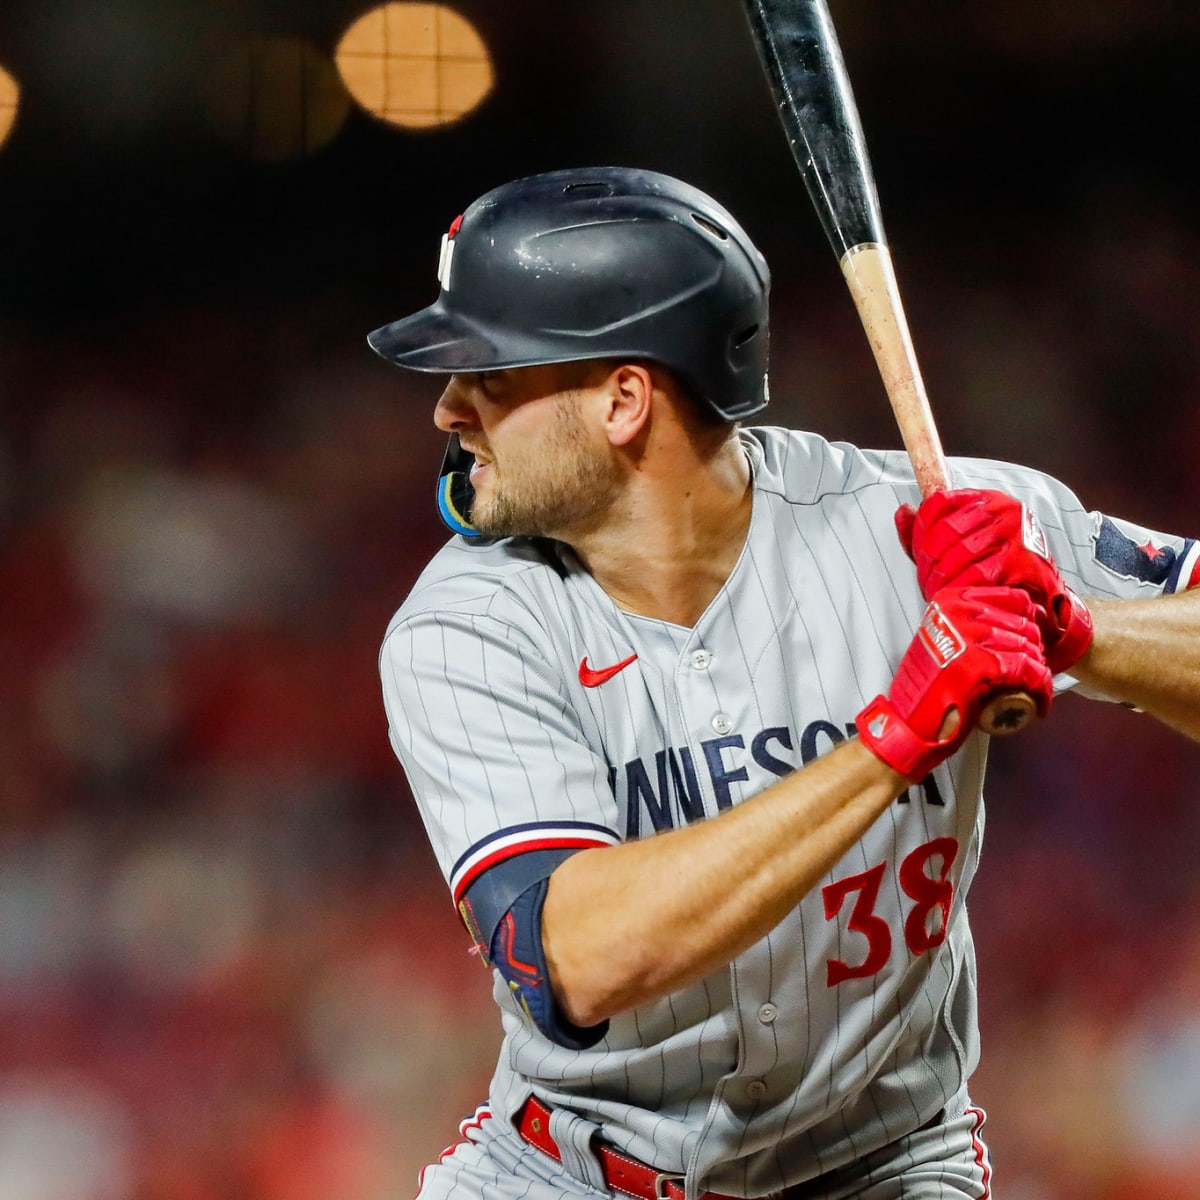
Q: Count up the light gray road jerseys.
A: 1